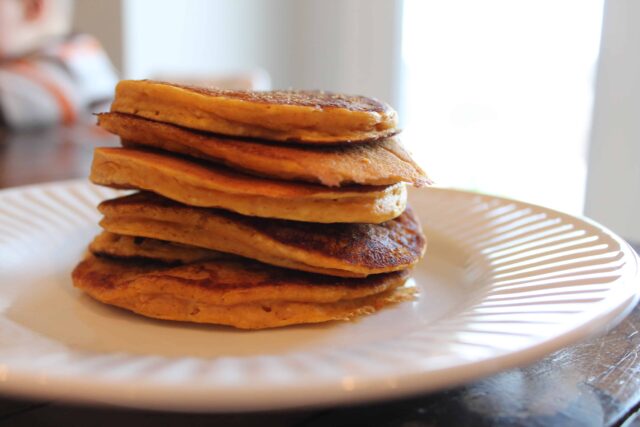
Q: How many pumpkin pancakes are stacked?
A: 6